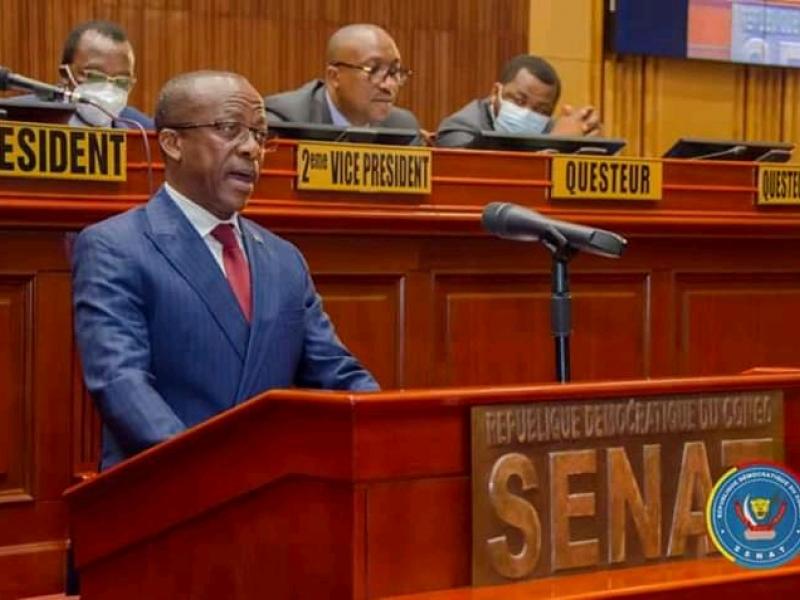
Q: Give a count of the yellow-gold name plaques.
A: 4